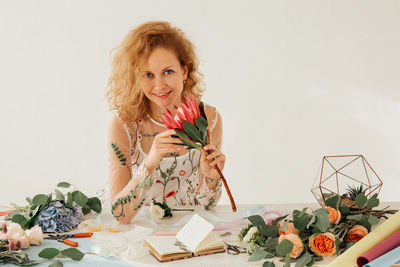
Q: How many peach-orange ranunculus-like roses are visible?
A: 5